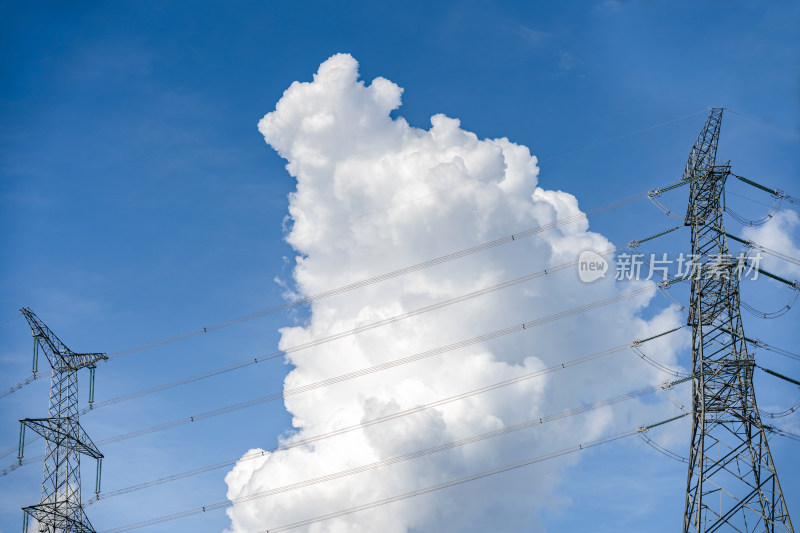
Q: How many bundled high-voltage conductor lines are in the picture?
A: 6